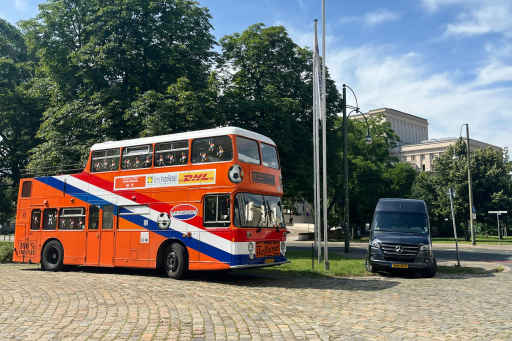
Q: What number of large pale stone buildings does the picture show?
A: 1